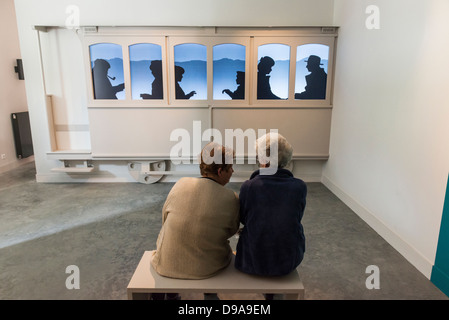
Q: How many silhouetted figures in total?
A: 6